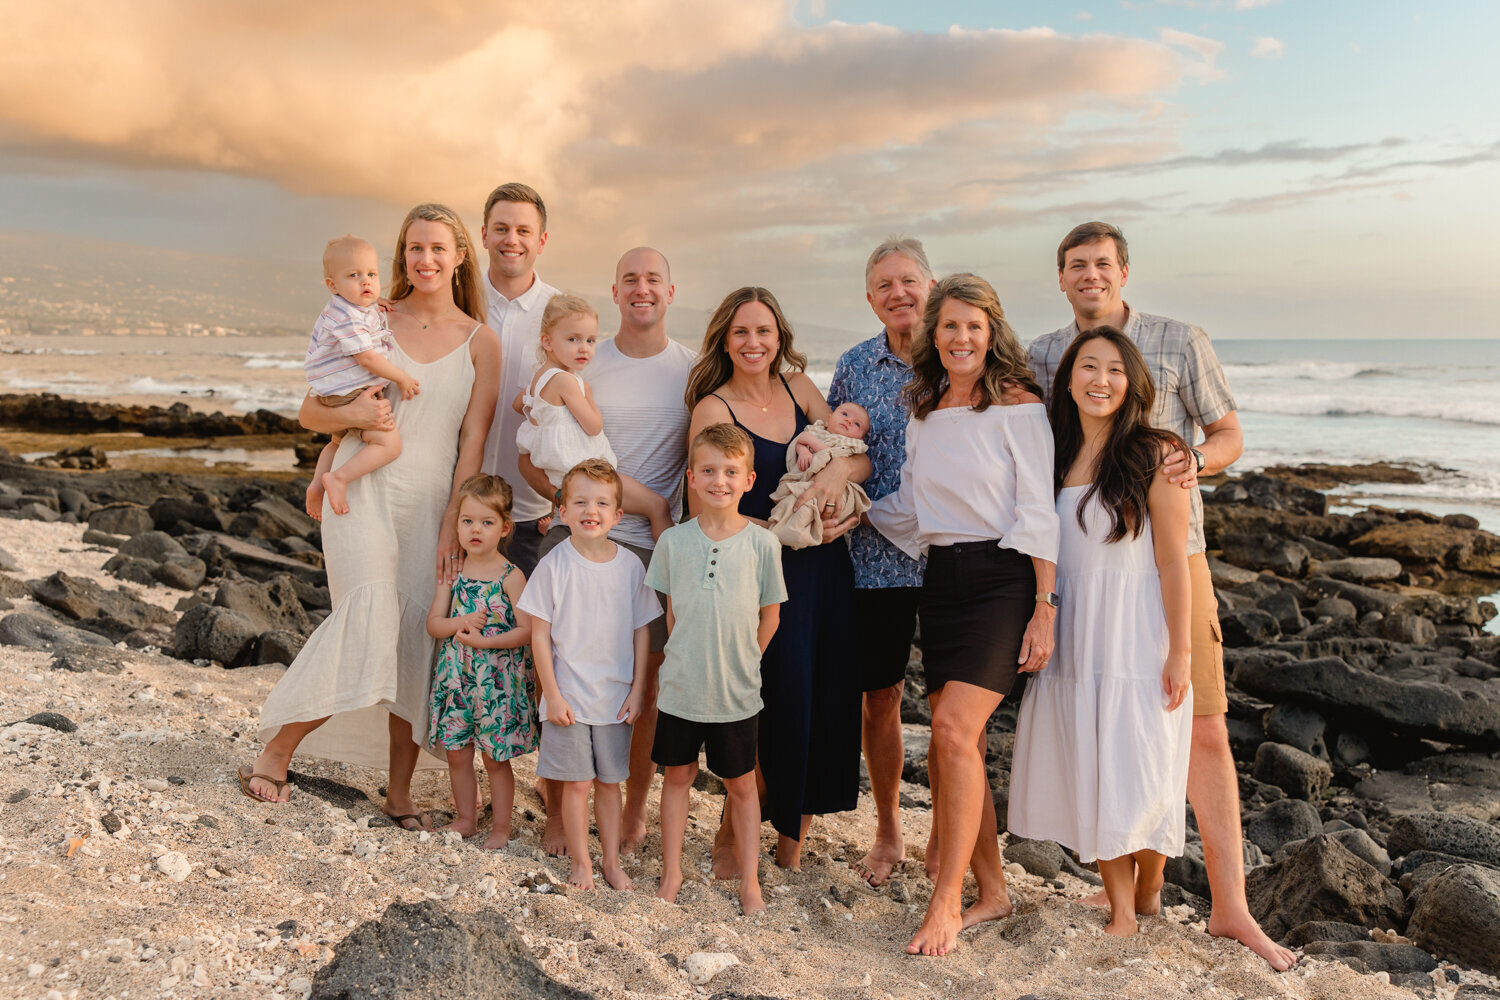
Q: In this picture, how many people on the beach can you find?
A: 14